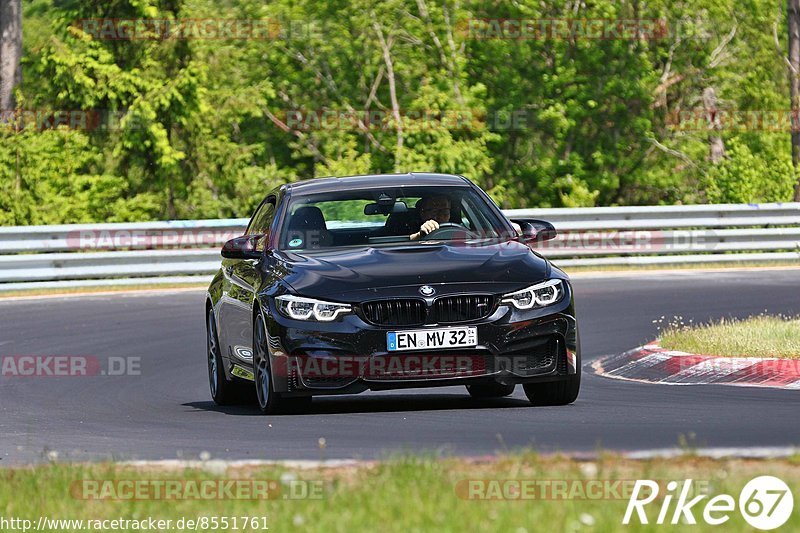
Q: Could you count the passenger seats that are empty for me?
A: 1